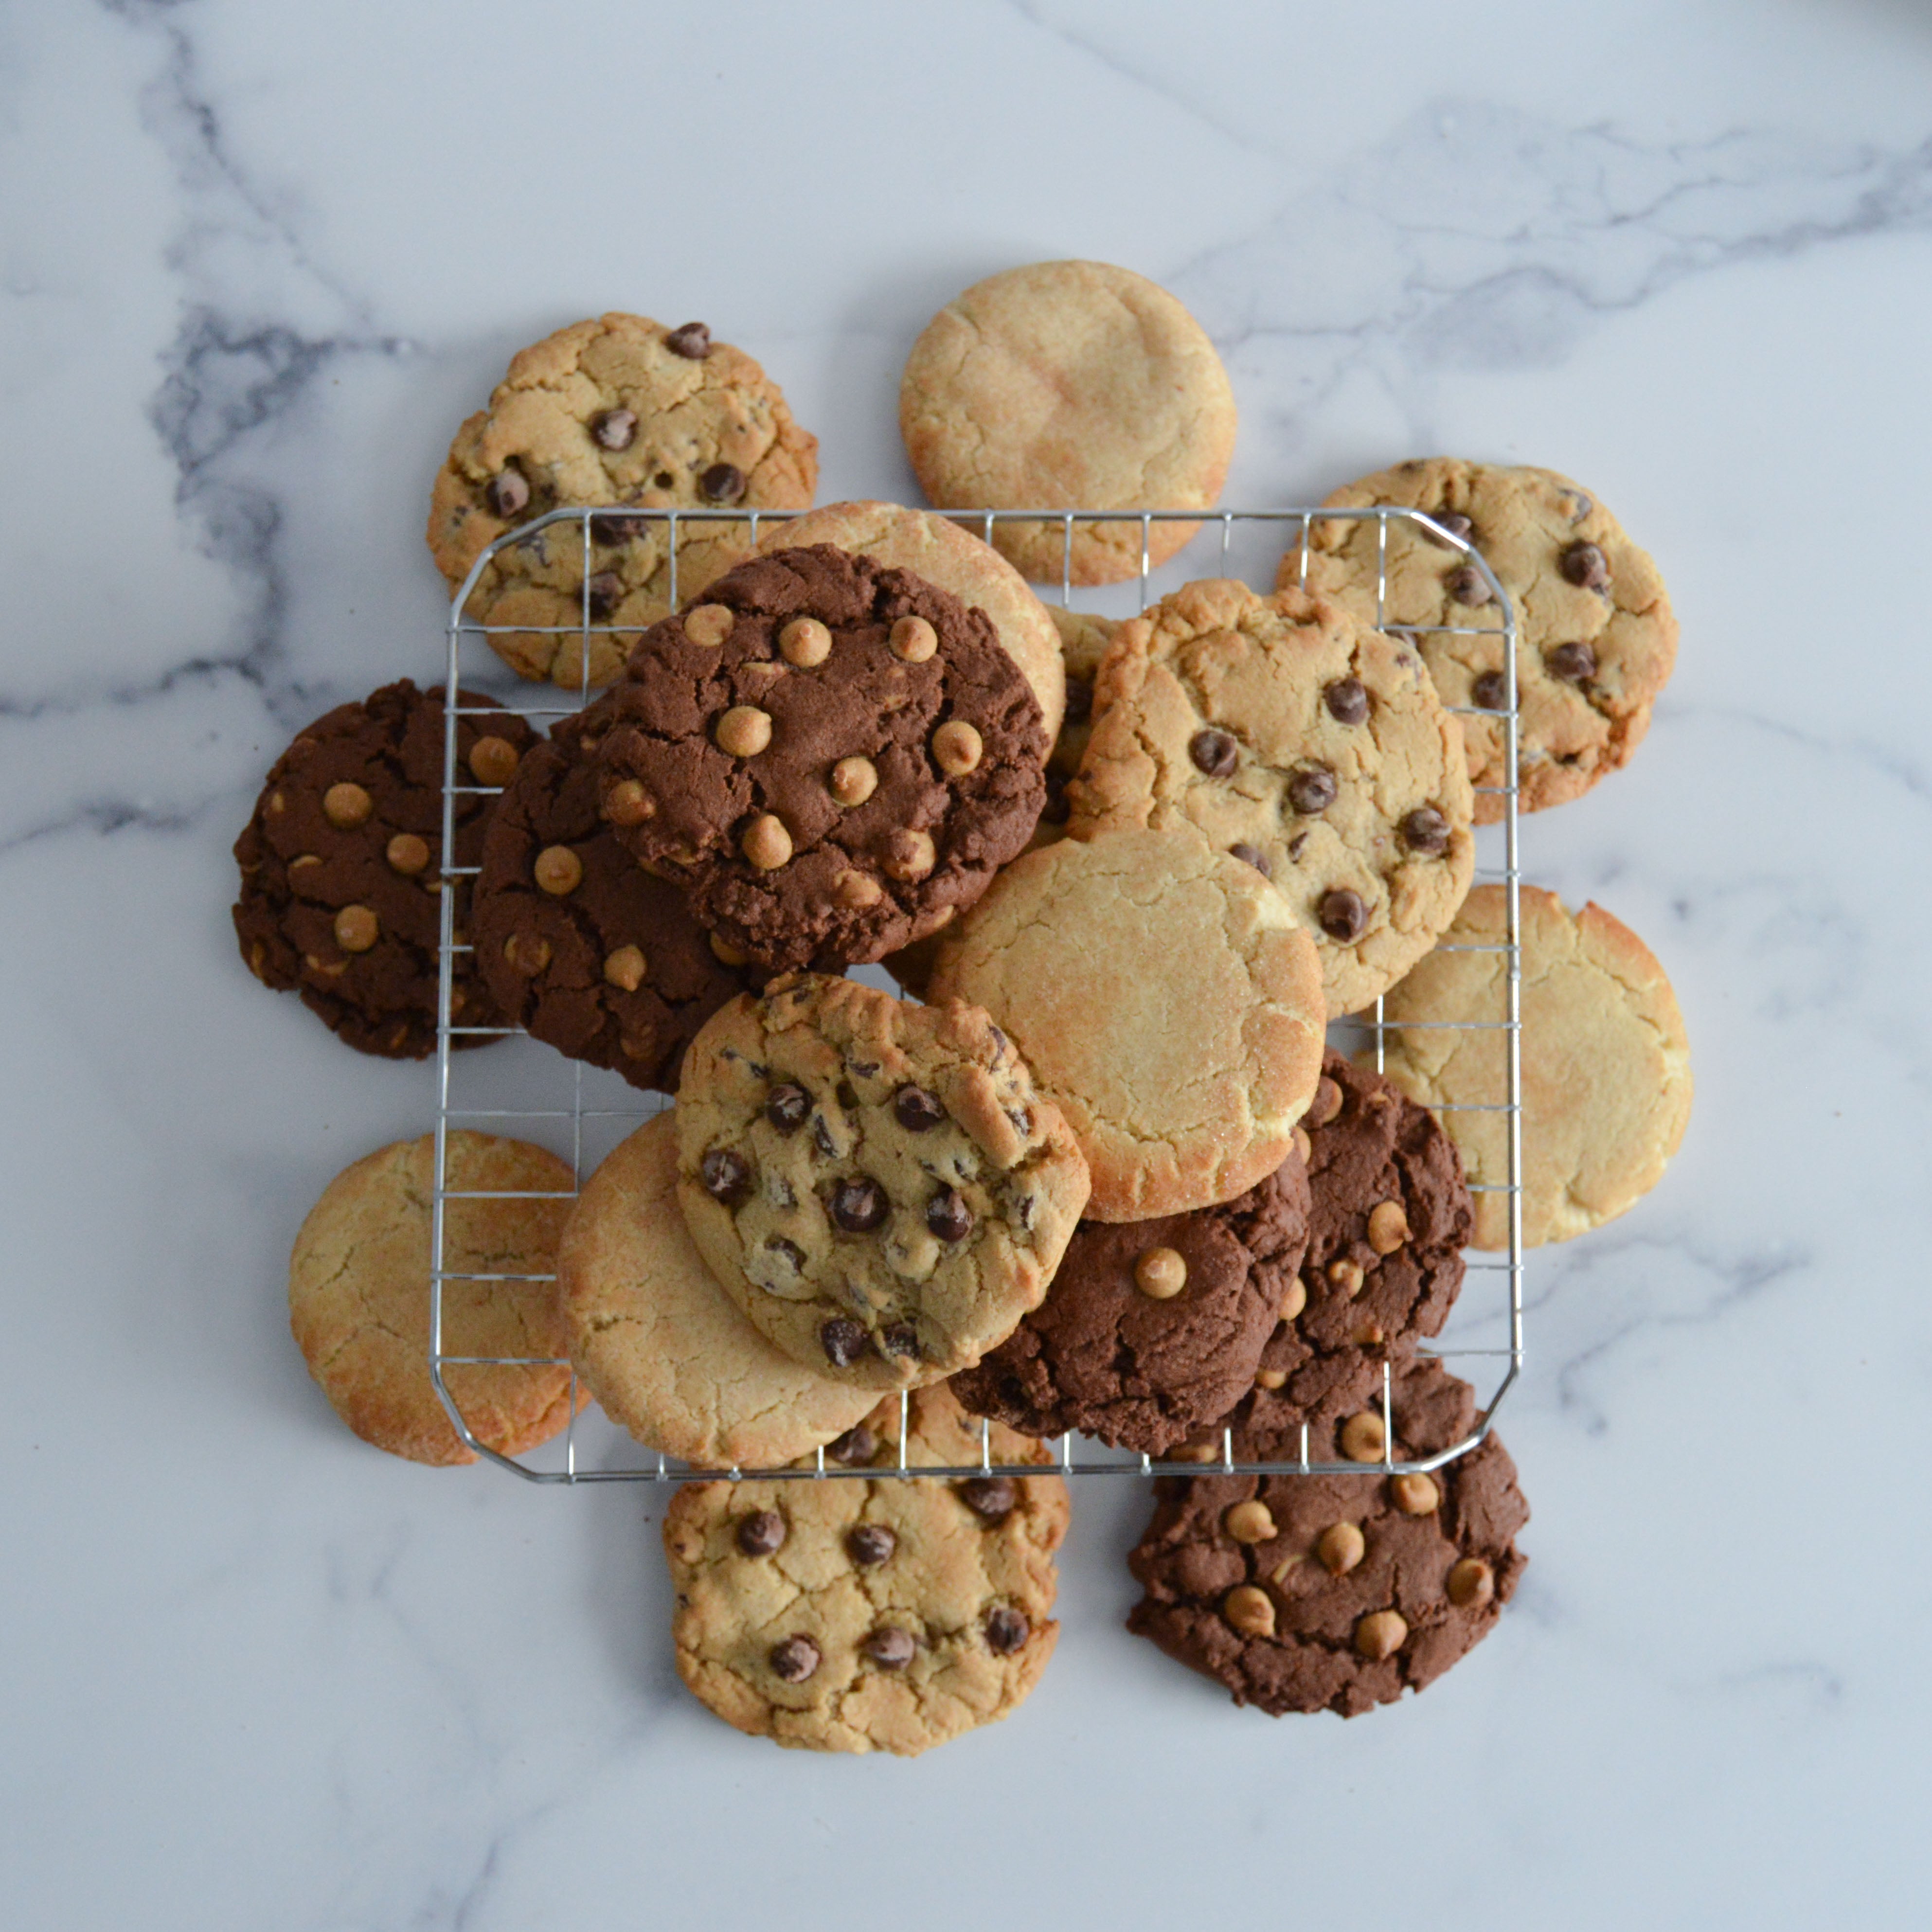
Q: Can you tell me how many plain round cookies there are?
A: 6